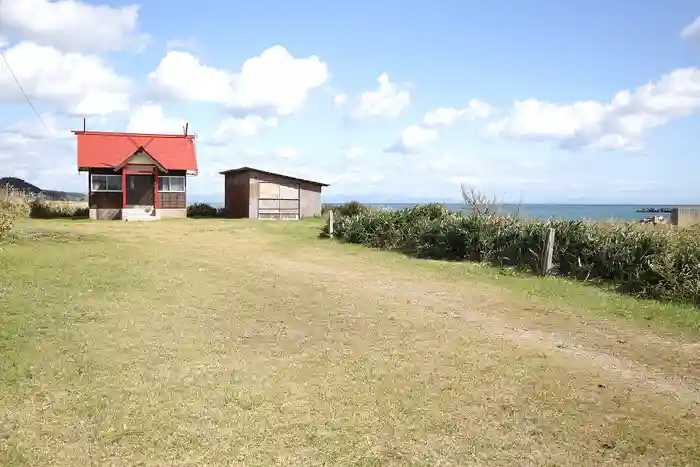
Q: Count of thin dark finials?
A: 2